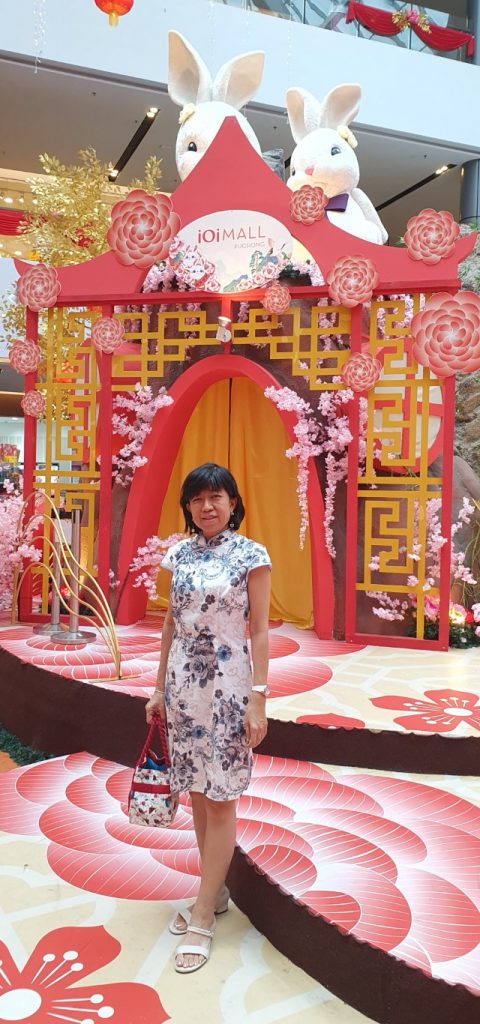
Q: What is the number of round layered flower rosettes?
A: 11